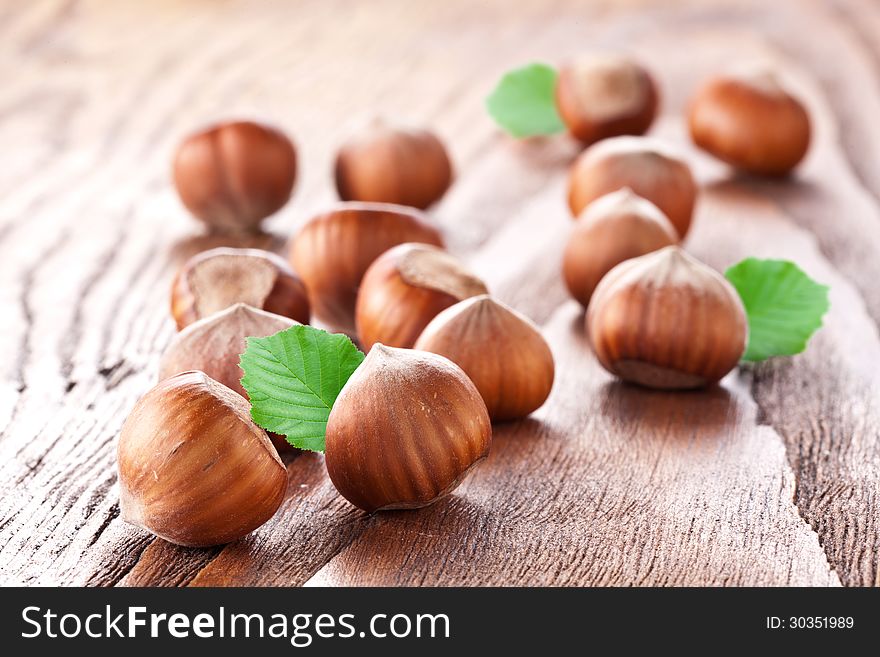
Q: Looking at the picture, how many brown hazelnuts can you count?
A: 14